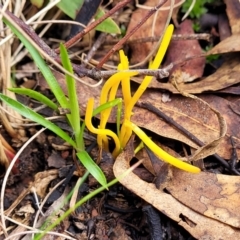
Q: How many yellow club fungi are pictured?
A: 6